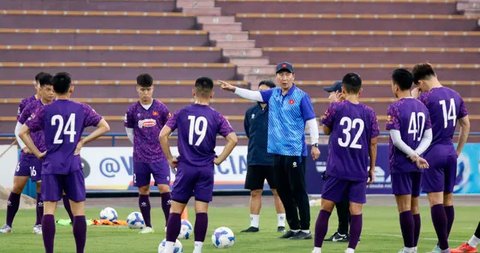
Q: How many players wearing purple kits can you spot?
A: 8